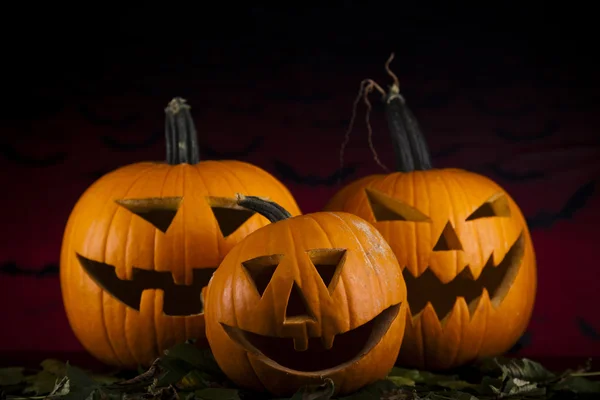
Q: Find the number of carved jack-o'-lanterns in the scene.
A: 3